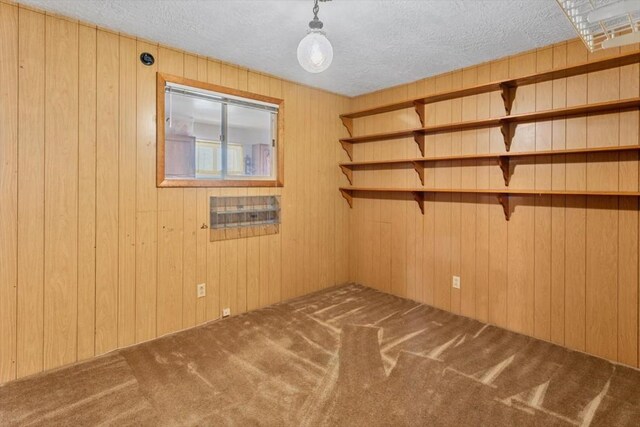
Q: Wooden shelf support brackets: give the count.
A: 12